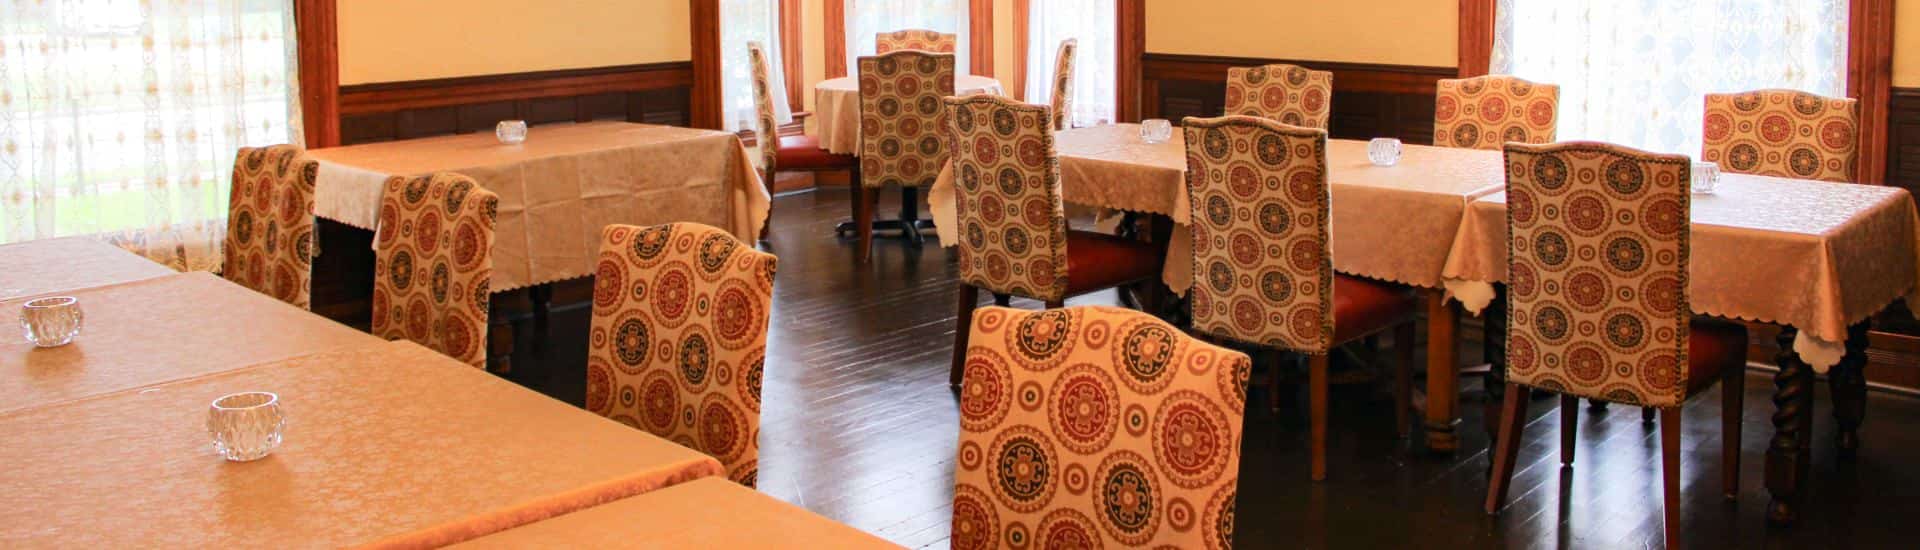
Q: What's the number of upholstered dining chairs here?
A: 14